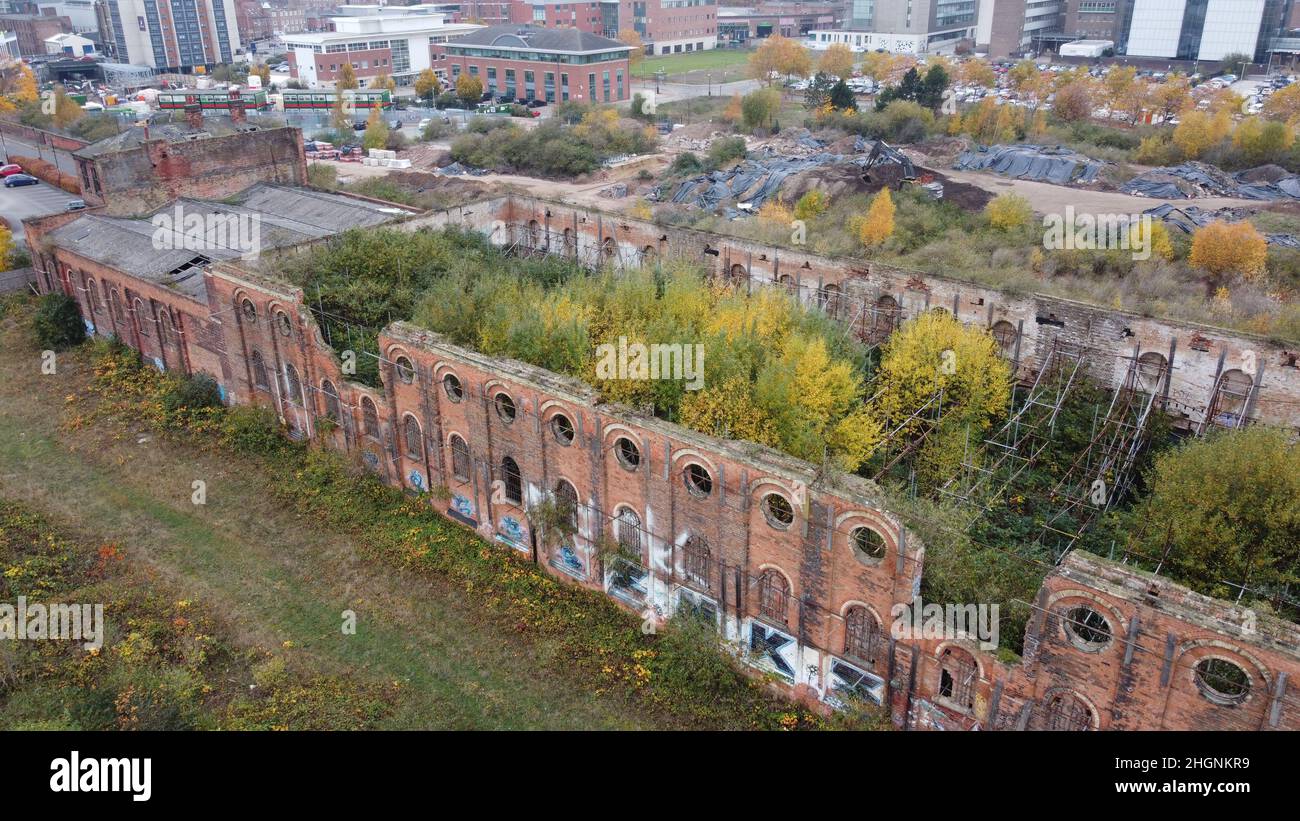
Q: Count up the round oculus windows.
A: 12